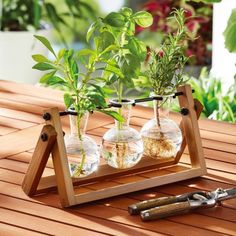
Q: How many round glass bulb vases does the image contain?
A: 3